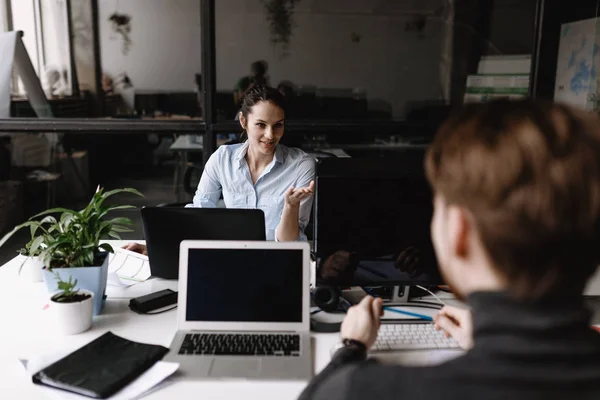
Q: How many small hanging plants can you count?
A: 2